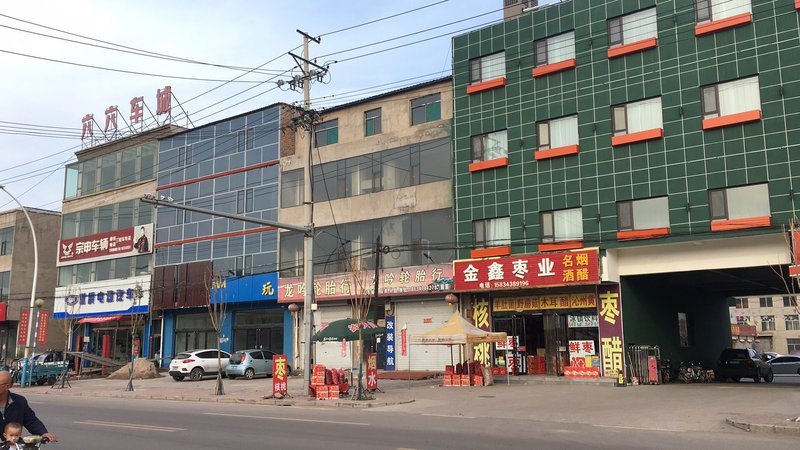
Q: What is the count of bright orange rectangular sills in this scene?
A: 12